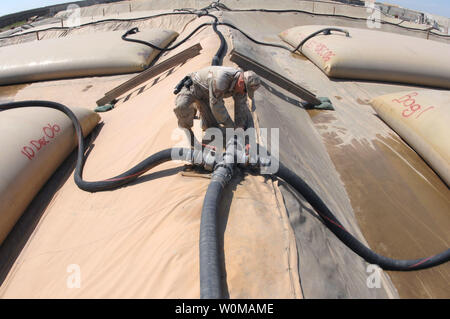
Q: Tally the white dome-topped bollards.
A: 0